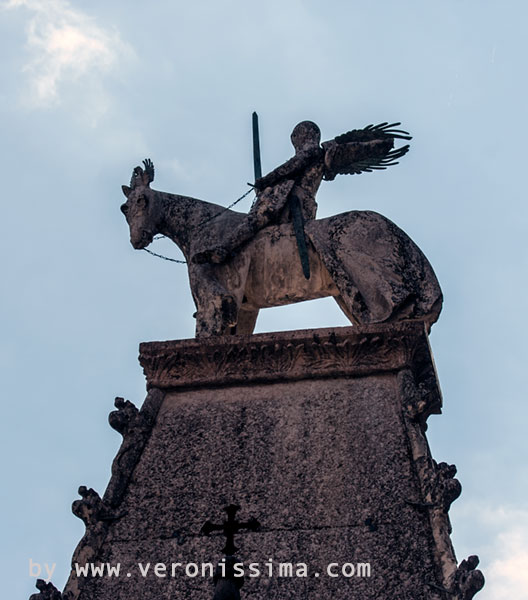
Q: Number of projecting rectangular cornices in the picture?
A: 1